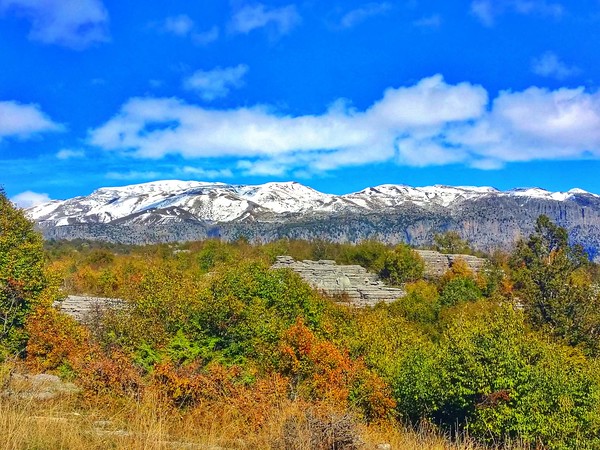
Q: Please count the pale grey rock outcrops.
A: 3